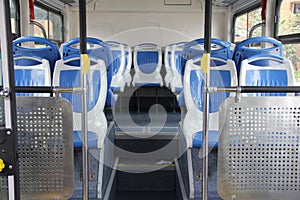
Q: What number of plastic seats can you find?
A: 13